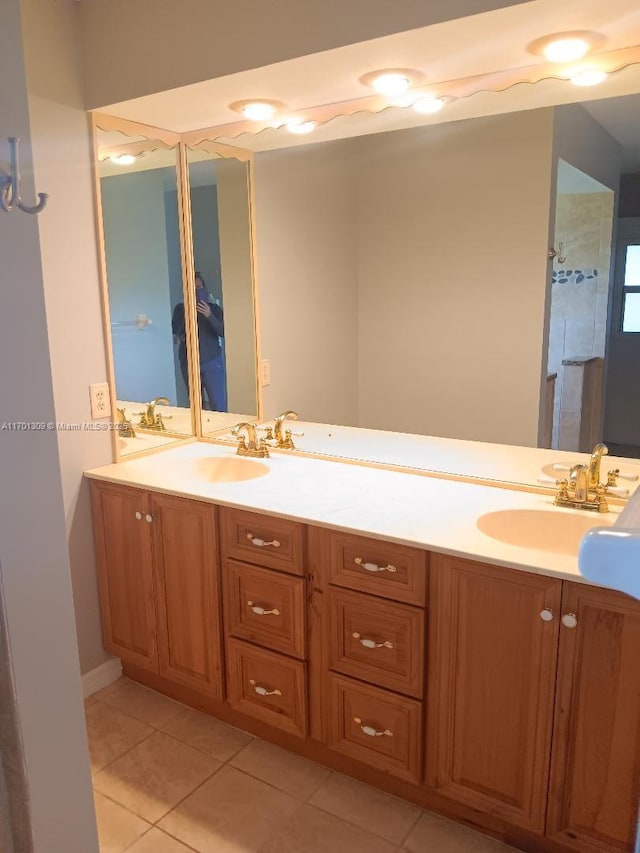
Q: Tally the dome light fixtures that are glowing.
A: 3